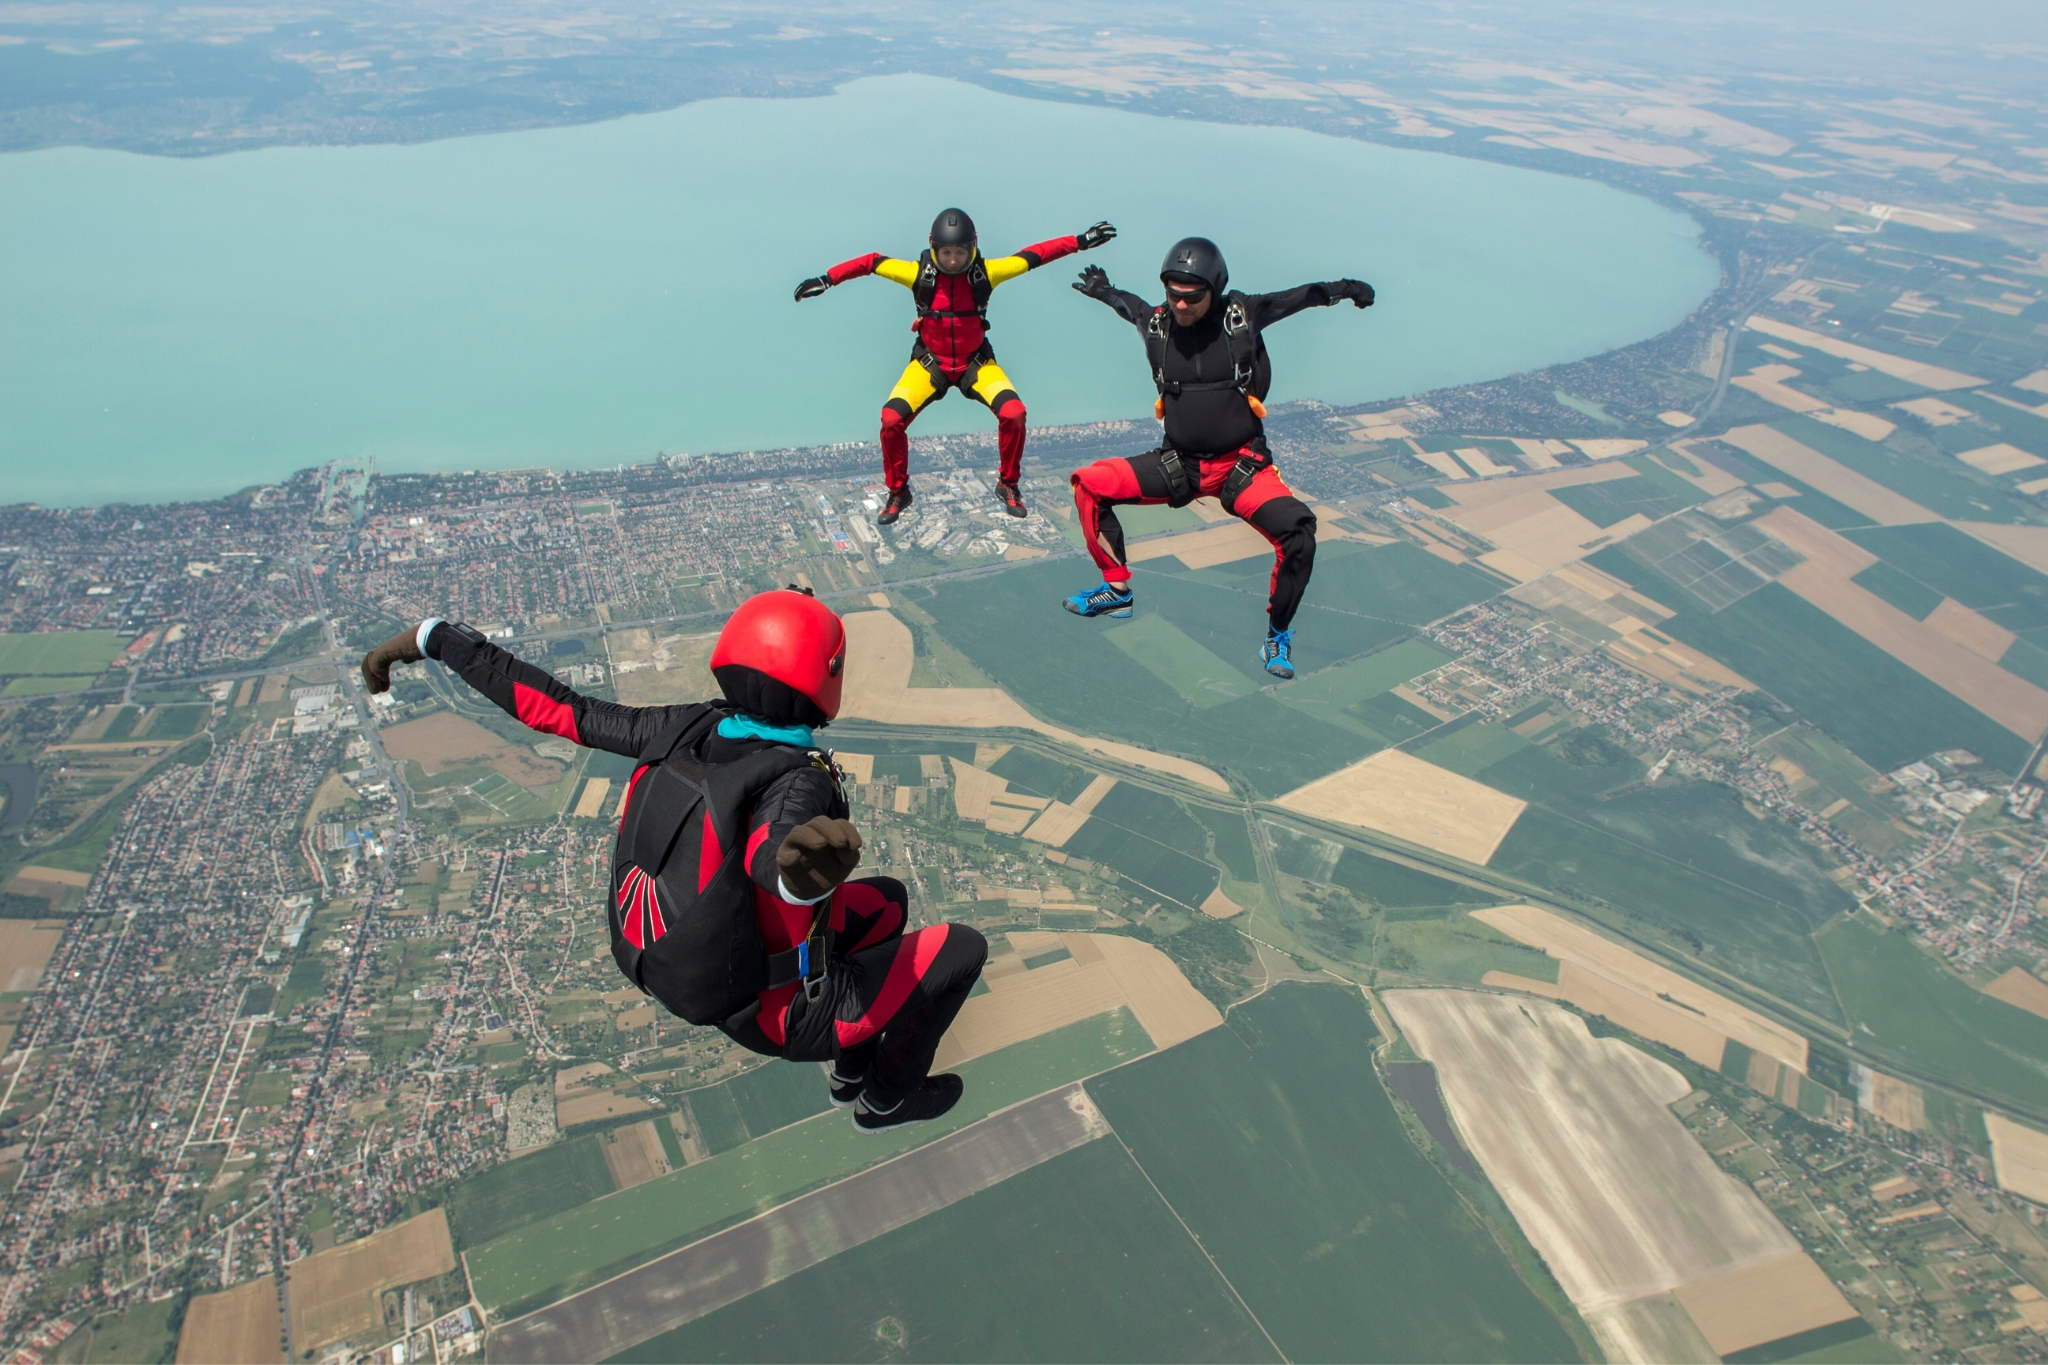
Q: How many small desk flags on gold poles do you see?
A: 0